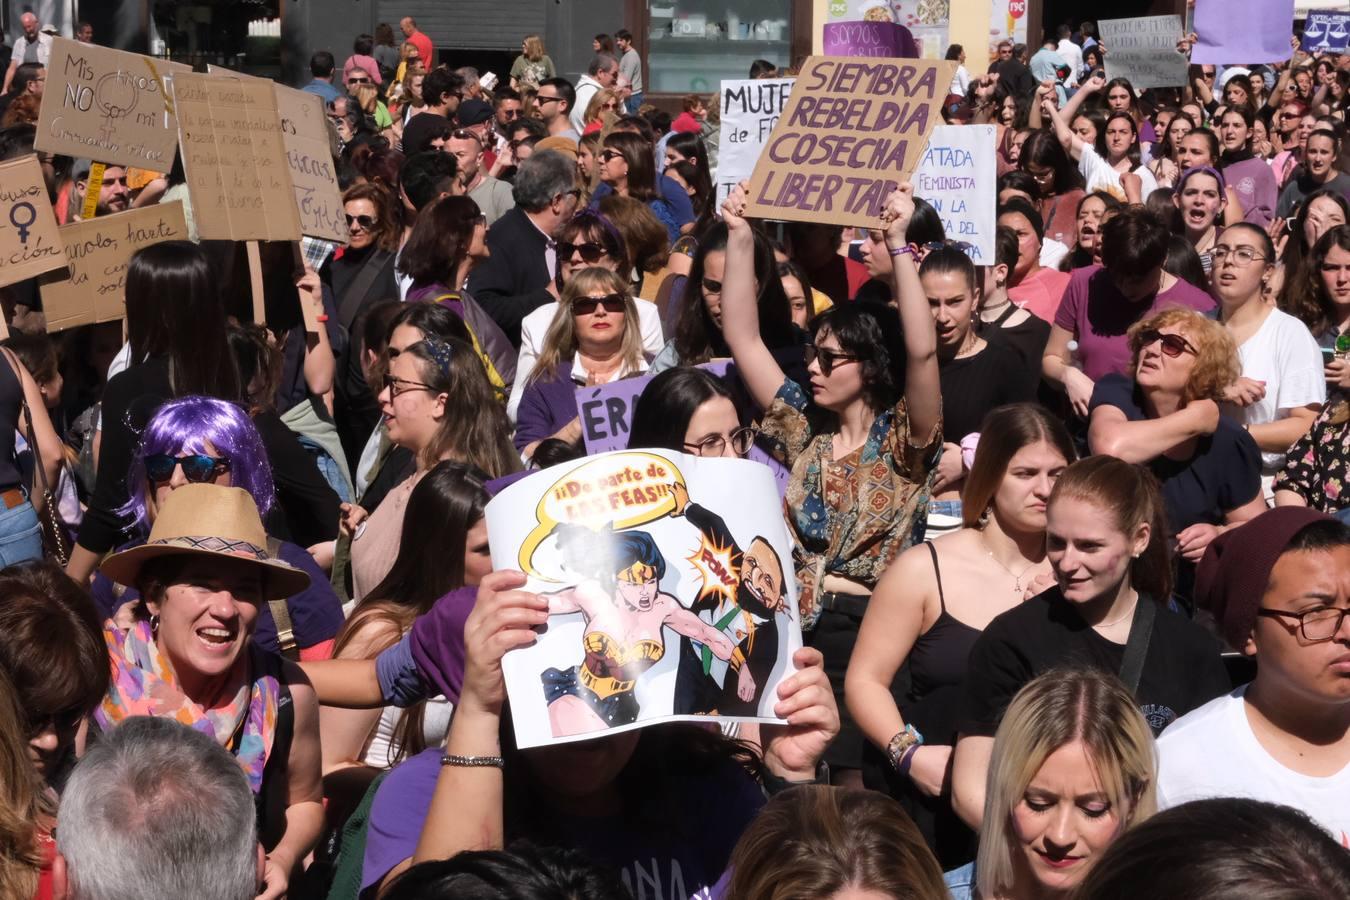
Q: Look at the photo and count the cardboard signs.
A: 6